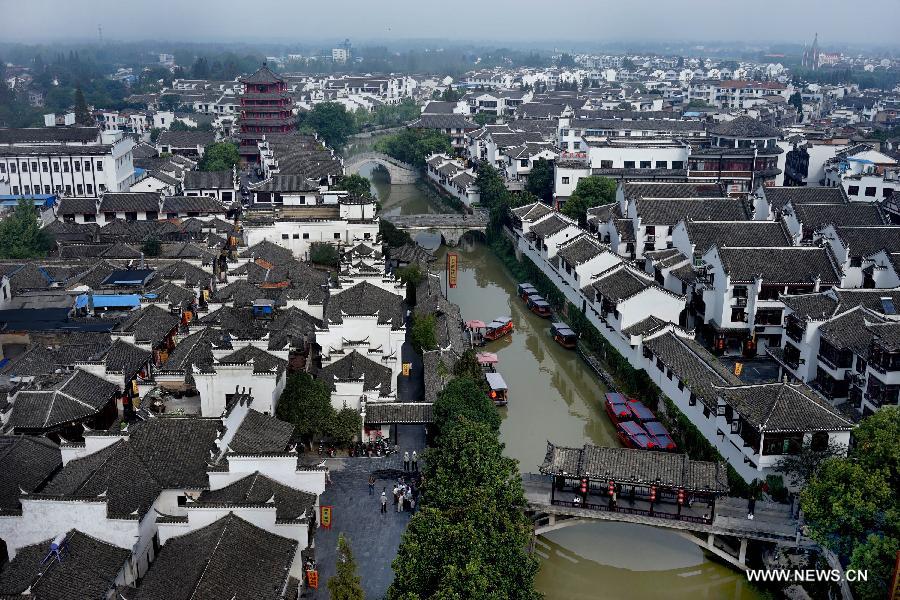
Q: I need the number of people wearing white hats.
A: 3